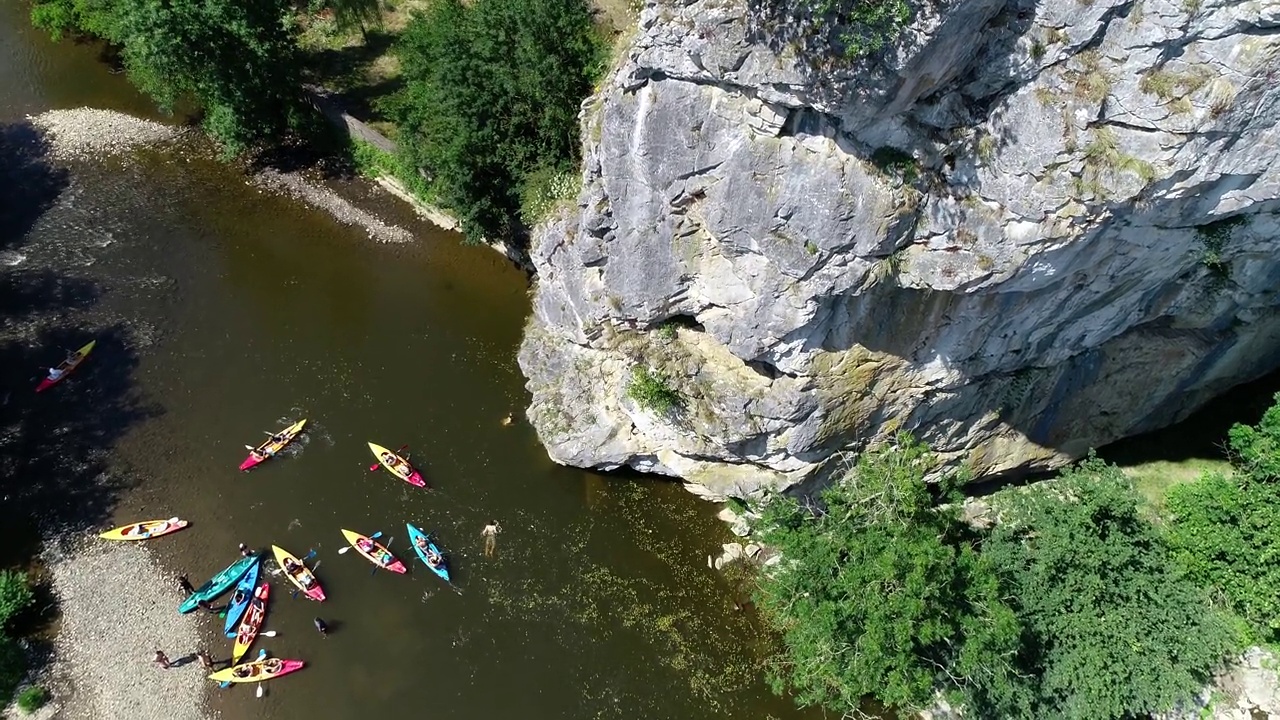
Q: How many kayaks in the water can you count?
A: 11